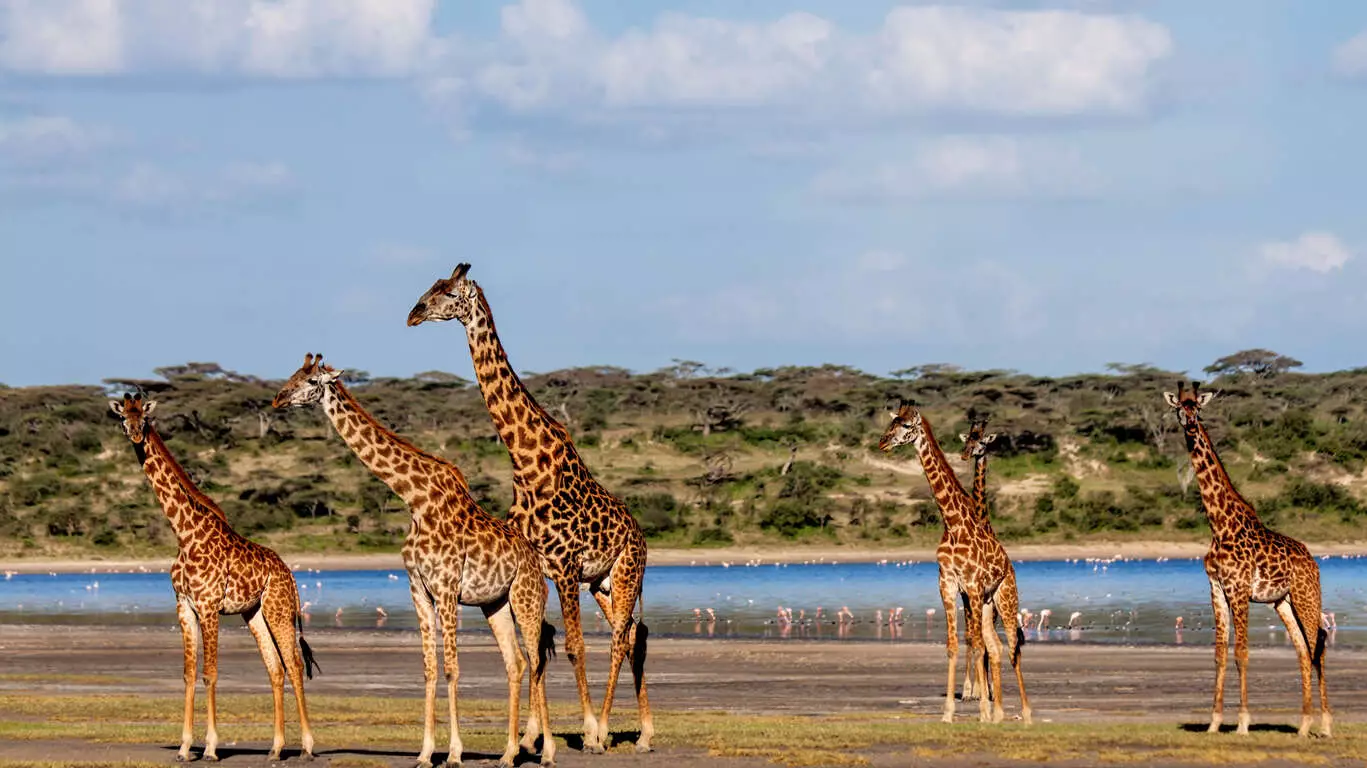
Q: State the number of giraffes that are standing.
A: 6